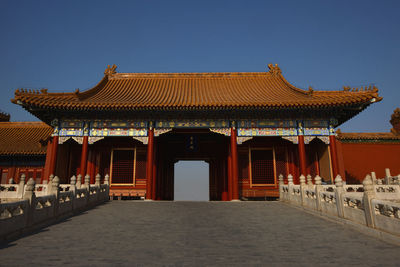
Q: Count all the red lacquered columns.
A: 6